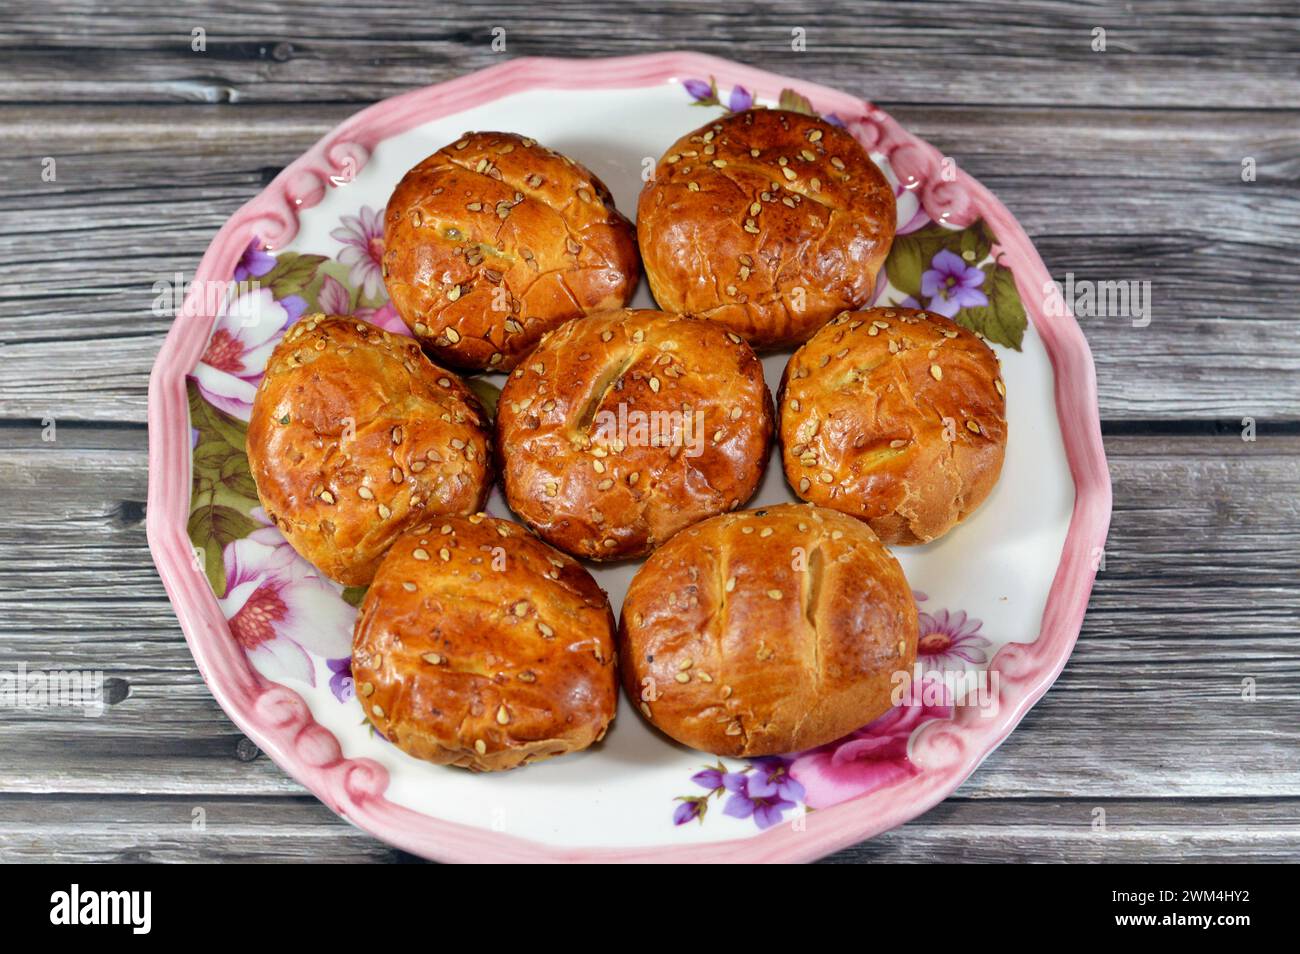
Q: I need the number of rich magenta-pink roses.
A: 1